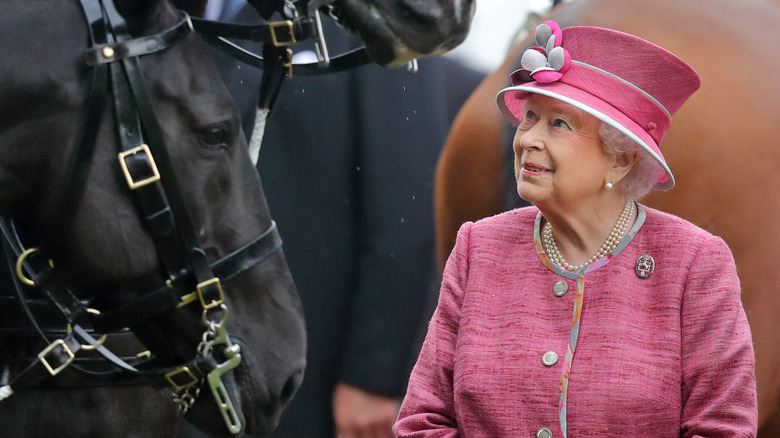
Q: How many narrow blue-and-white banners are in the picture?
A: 0